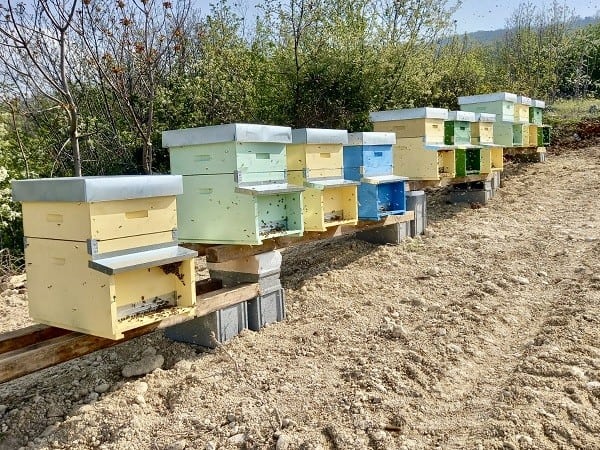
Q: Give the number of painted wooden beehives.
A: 10